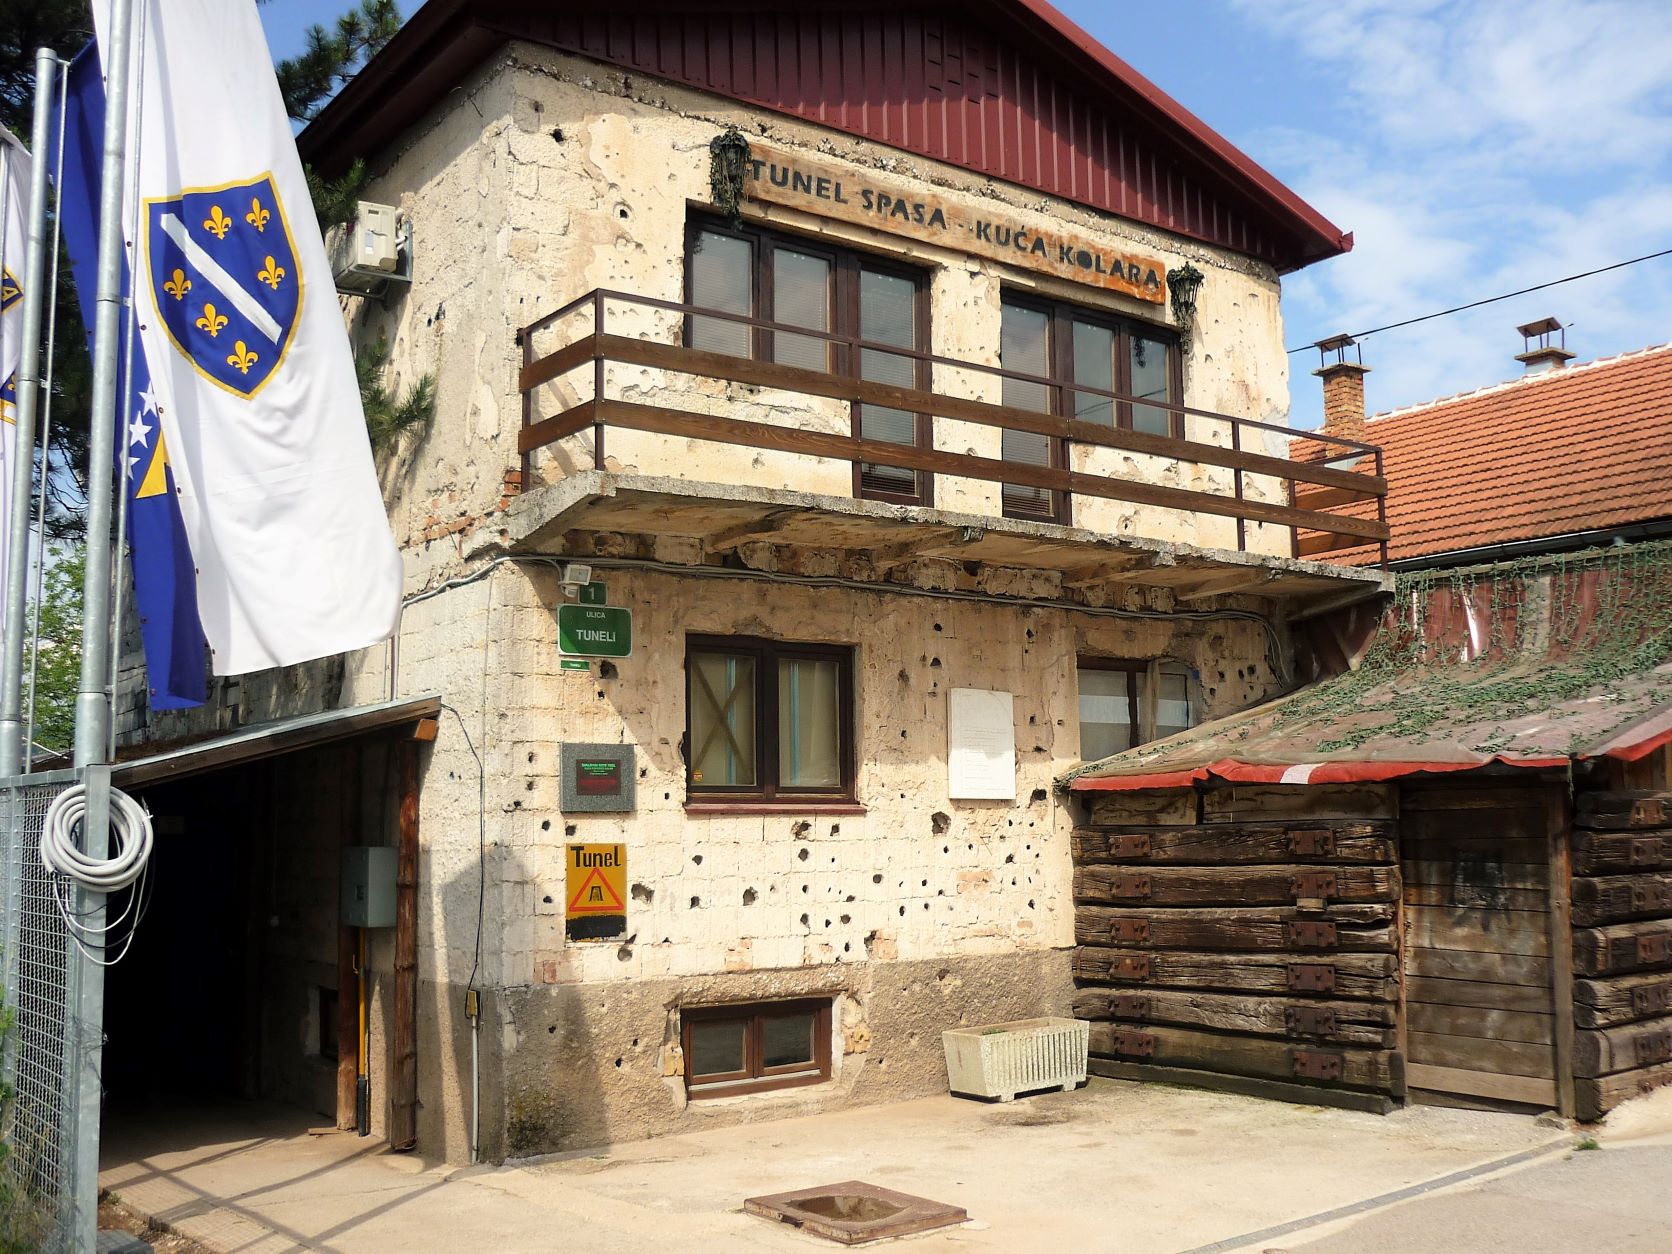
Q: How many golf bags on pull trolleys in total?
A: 0